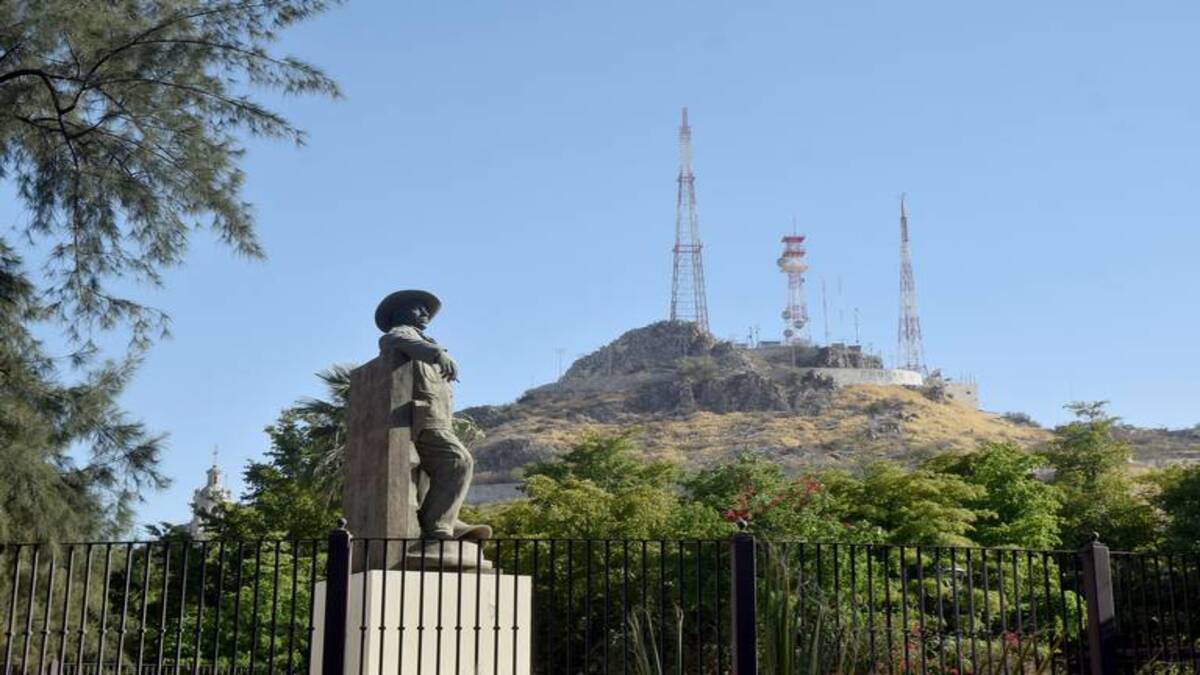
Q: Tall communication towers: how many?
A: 3